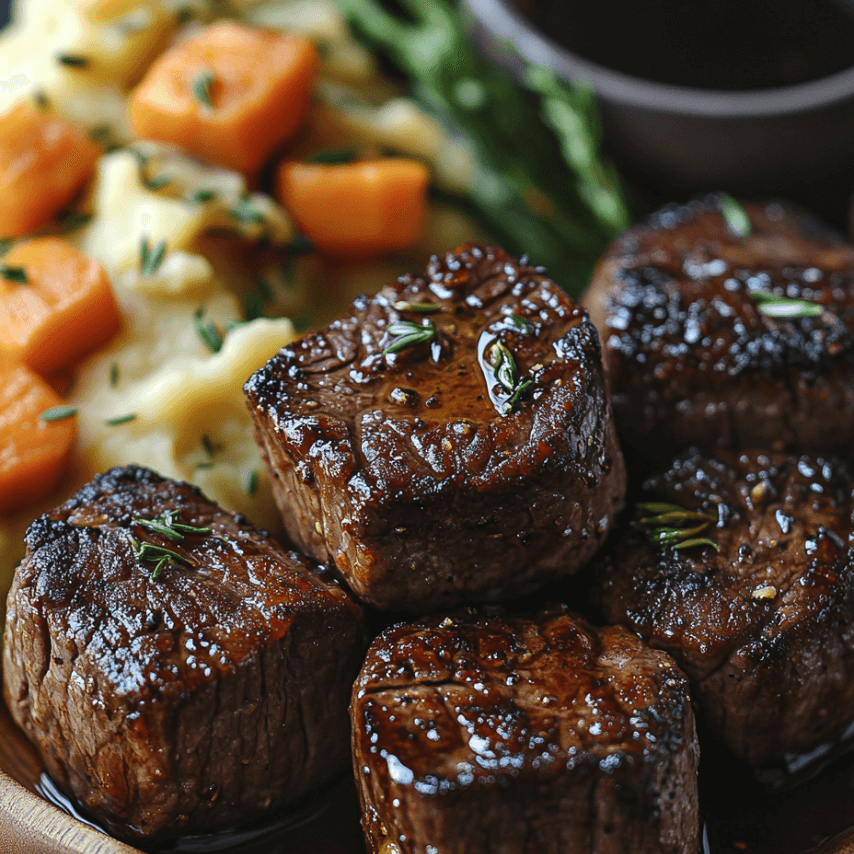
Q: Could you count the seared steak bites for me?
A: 5